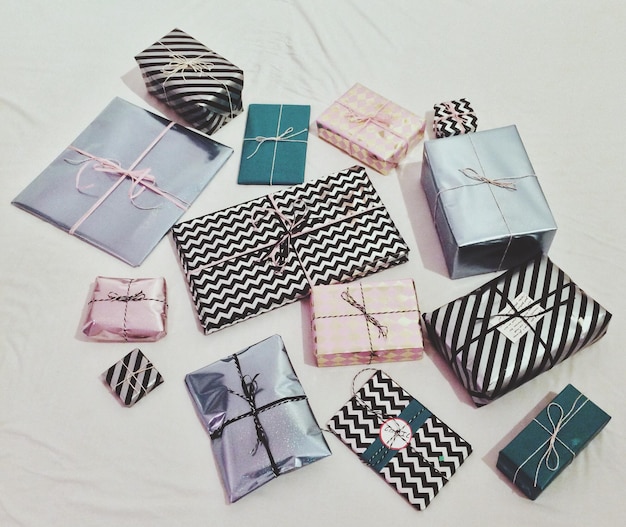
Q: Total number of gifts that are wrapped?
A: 14